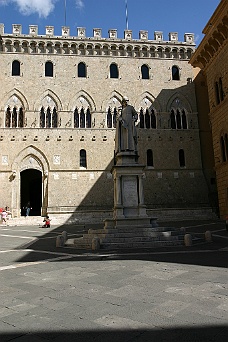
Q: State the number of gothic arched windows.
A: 6